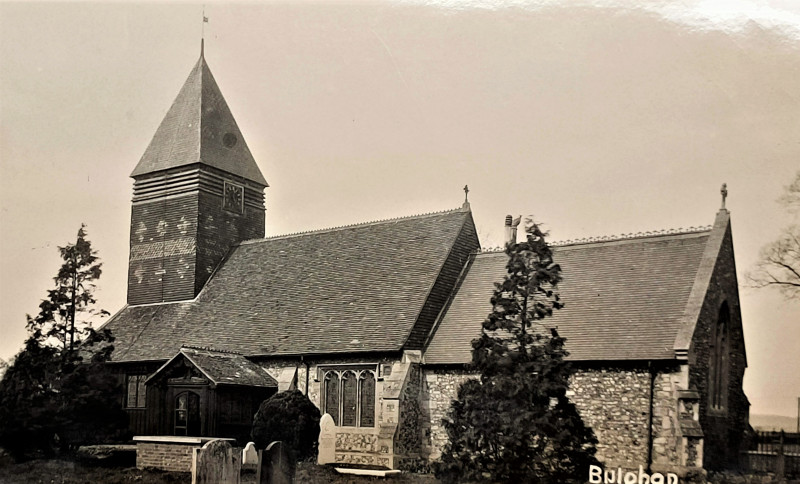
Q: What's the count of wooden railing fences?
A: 1